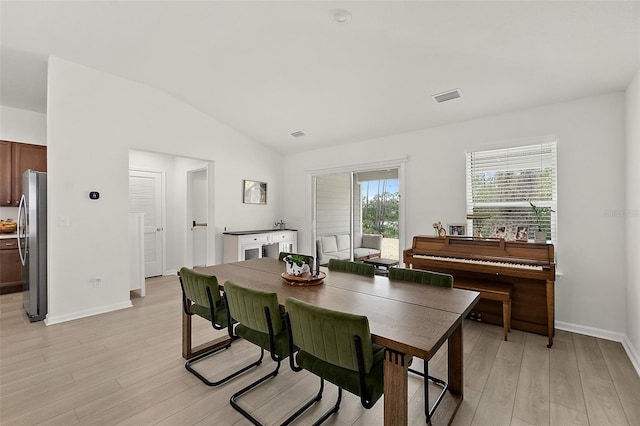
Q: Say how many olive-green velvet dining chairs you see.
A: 6